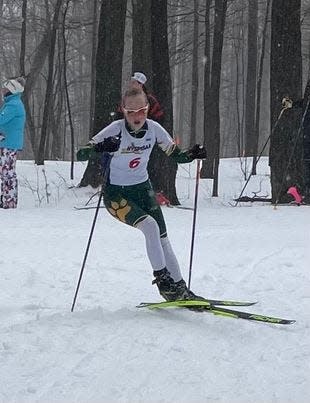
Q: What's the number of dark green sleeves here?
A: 2